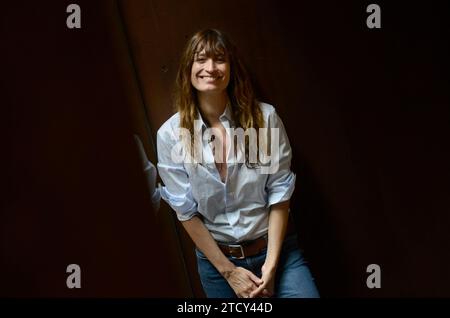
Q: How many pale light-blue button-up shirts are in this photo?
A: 1